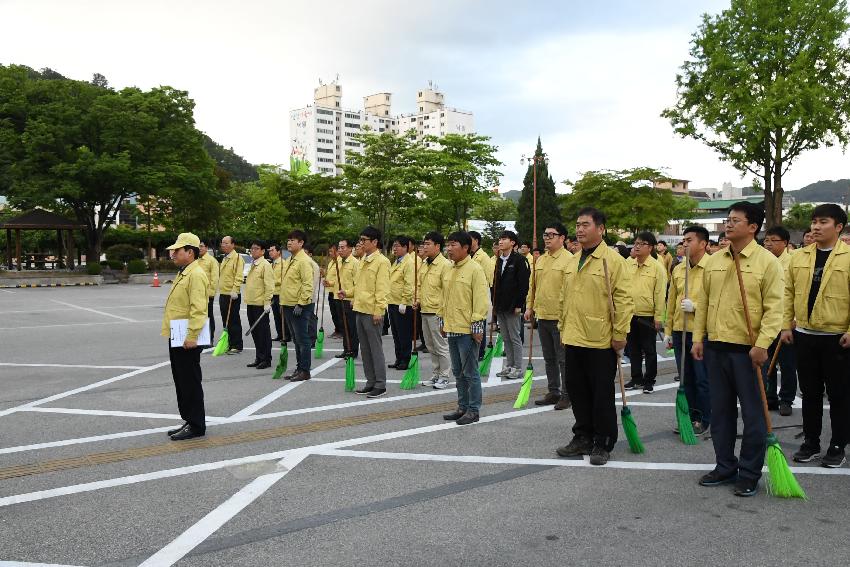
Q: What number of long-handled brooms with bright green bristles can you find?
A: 11